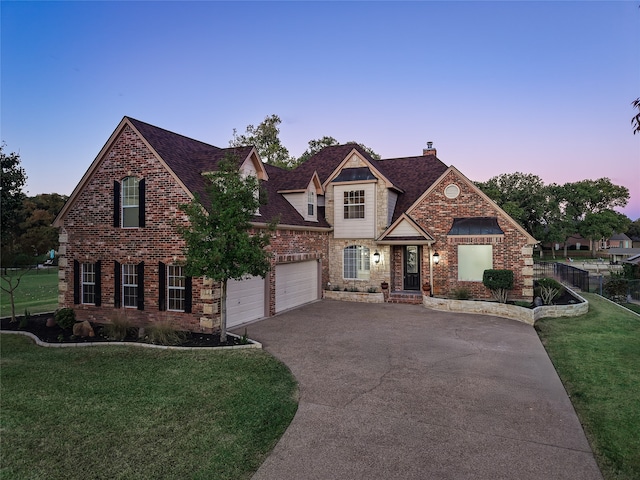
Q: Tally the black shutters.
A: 8